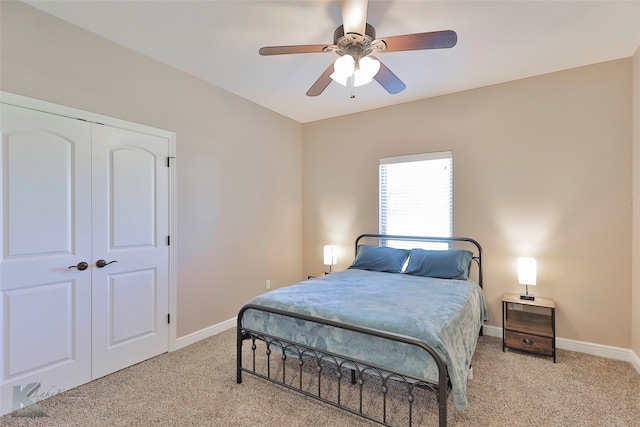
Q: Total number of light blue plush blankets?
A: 1